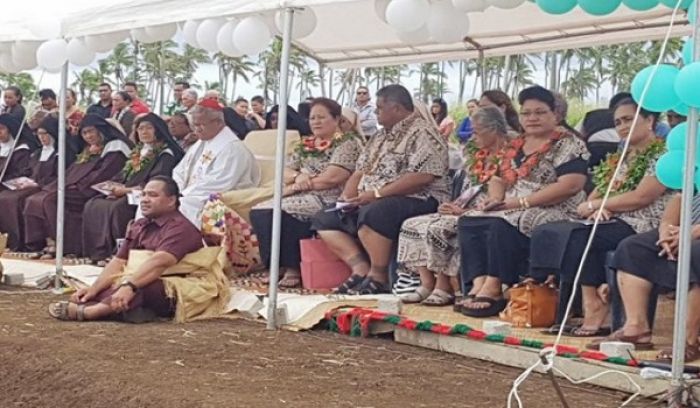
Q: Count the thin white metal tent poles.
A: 3